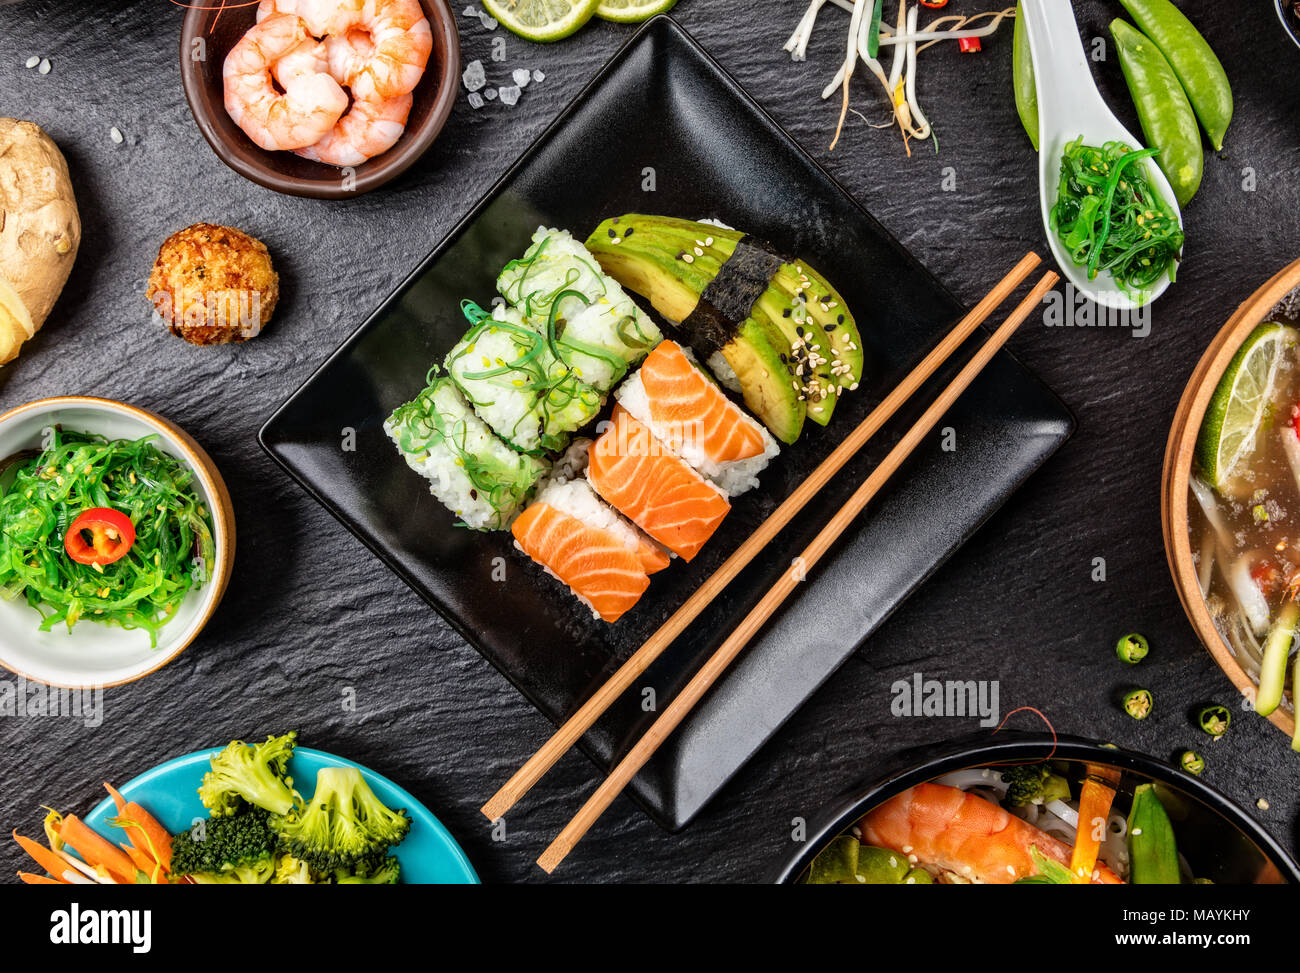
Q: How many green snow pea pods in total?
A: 3